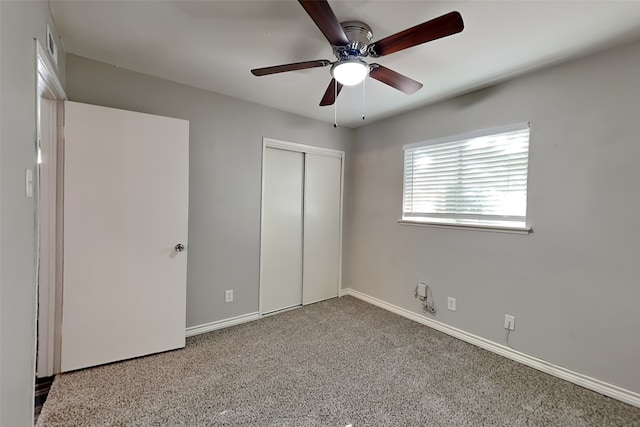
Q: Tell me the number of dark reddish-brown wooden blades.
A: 5